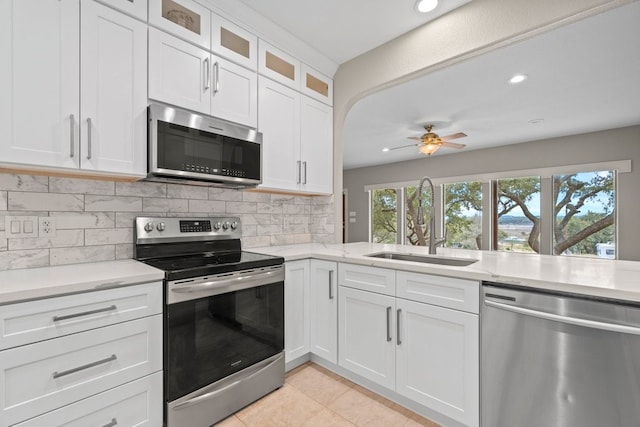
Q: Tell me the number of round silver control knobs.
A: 5